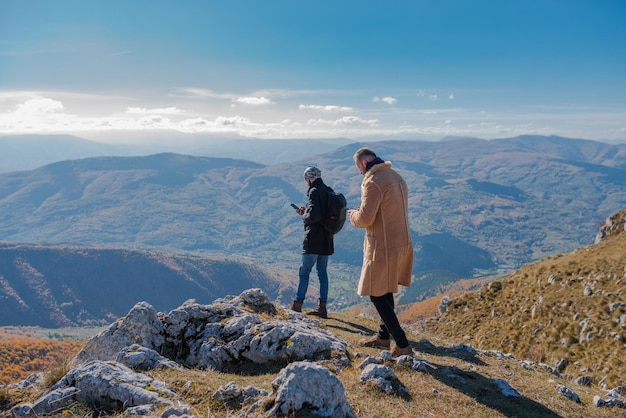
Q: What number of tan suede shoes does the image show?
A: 2